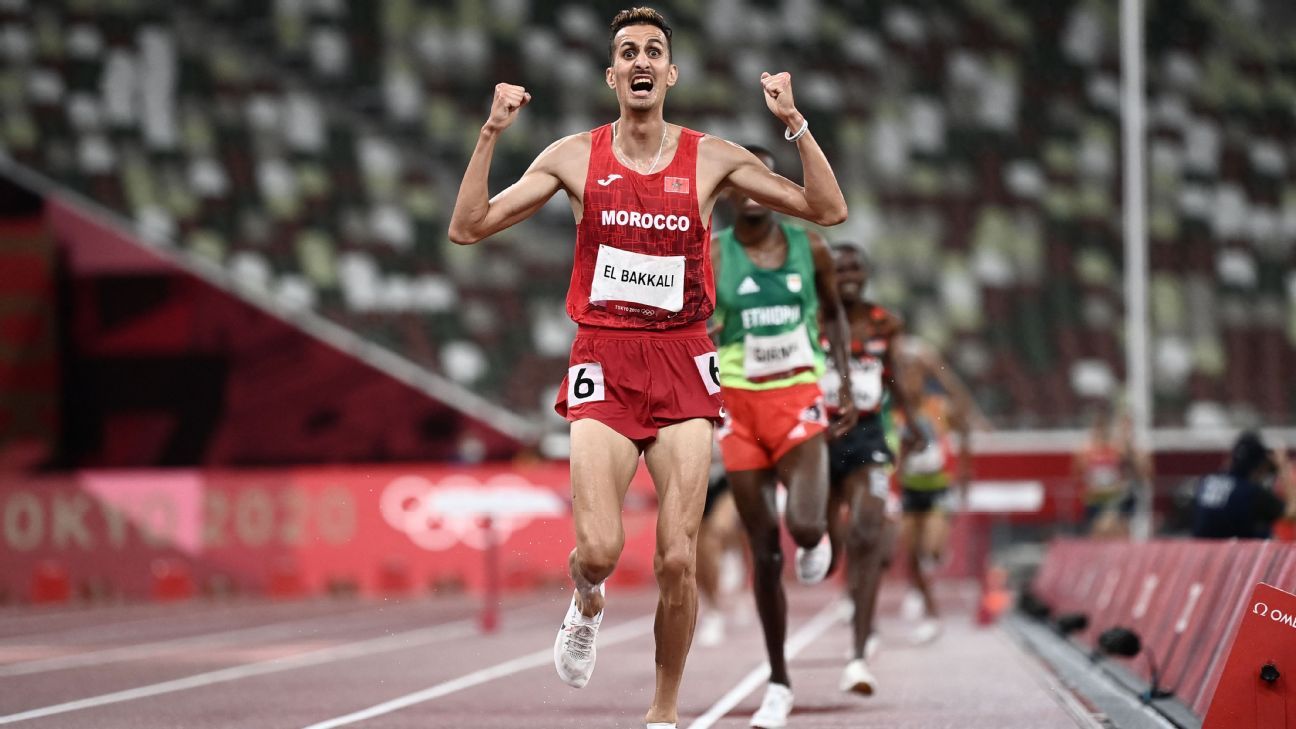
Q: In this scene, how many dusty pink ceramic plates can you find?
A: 0